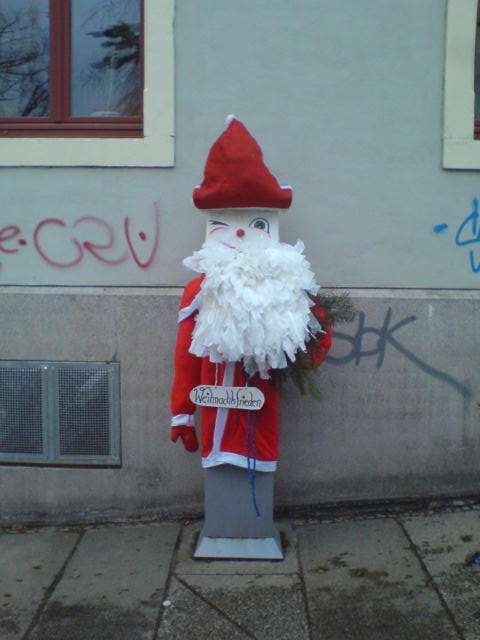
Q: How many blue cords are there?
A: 2